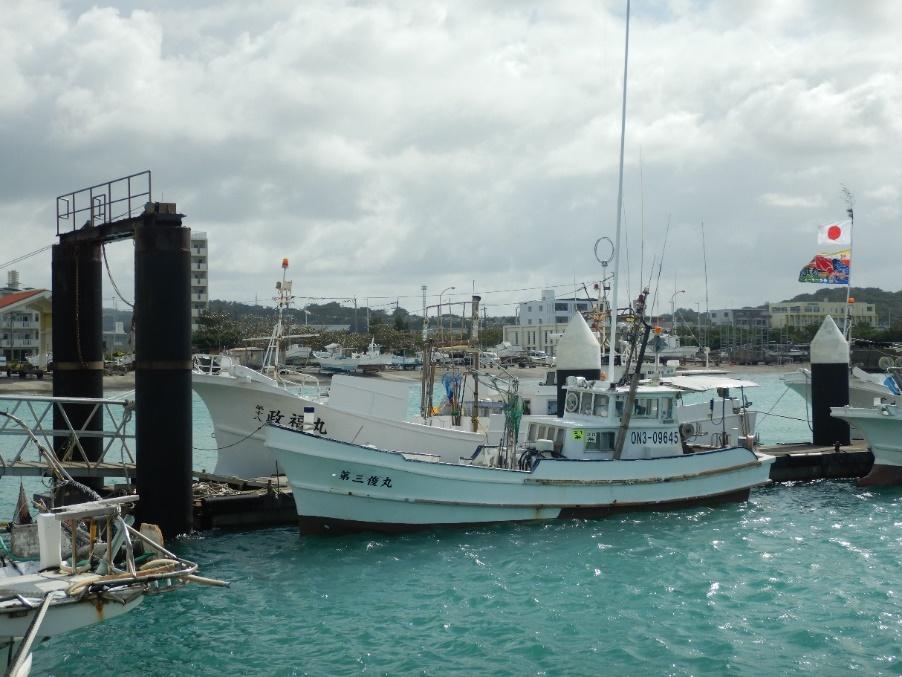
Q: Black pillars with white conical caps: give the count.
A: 2